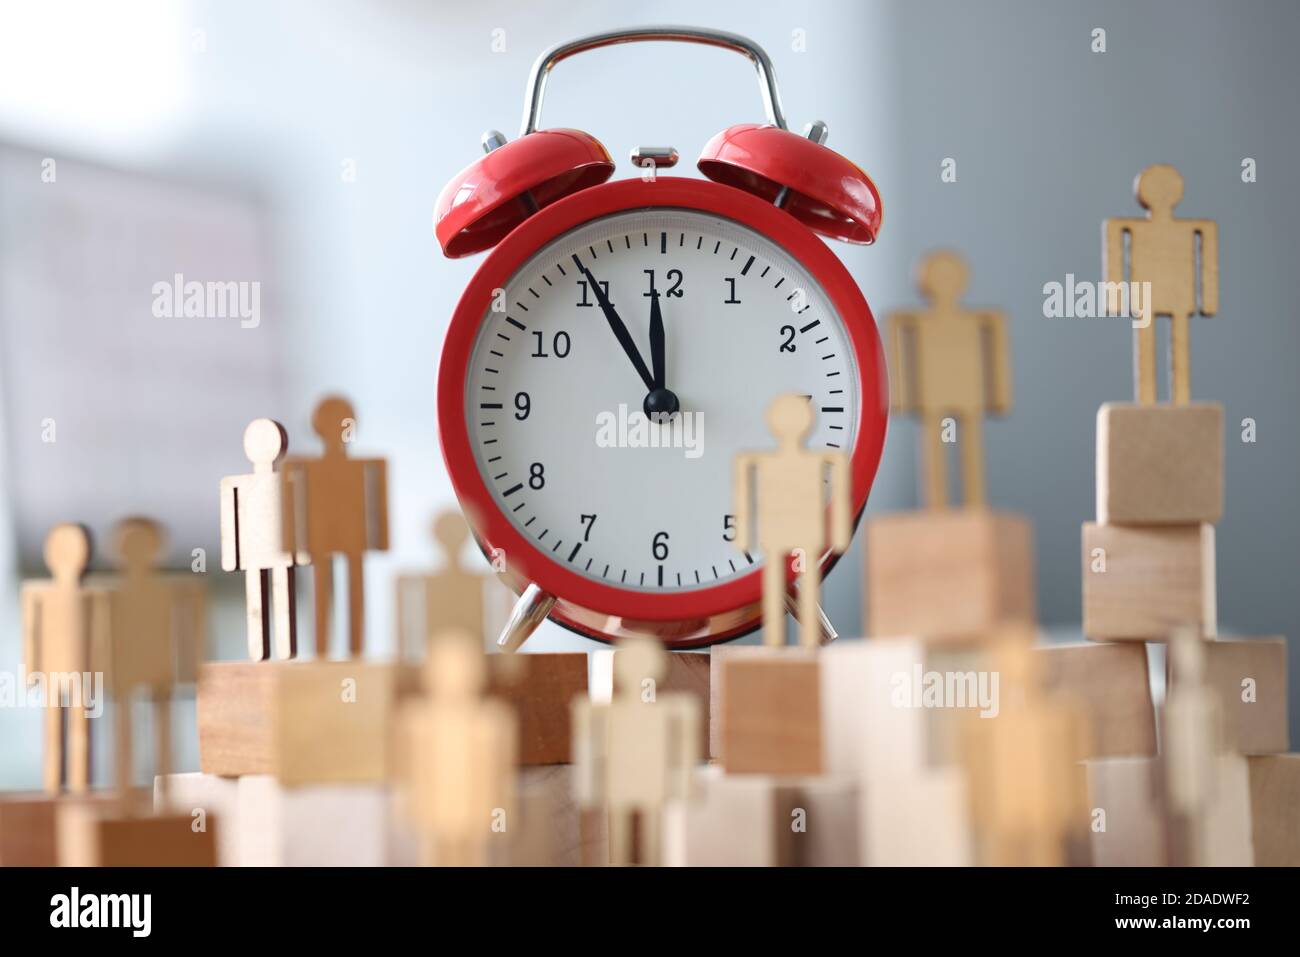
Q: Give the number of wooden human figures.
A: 12